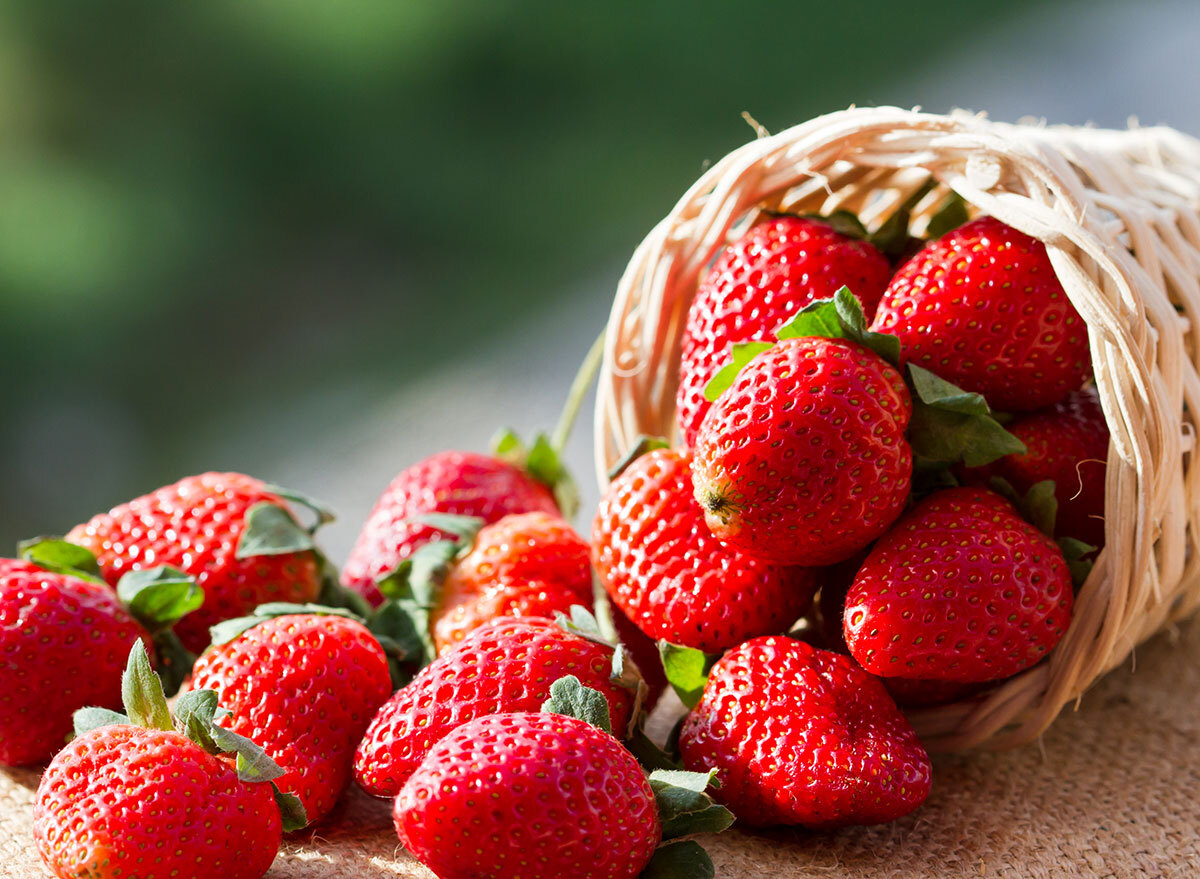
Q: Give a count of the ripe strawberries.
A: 15